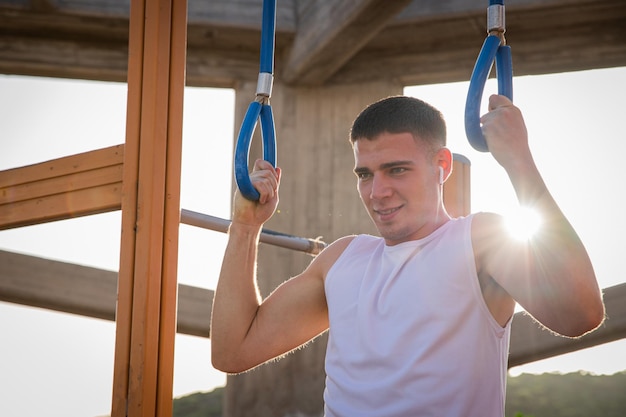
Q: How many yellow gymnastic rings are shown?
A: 0